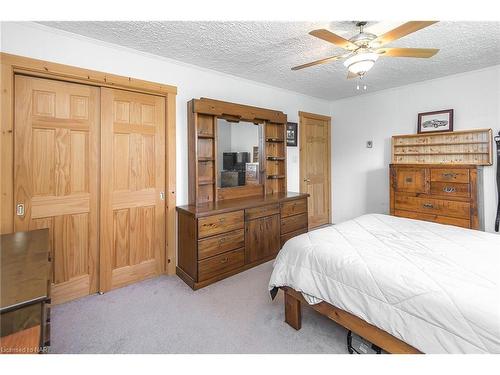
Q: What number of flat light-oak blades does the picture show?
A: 5